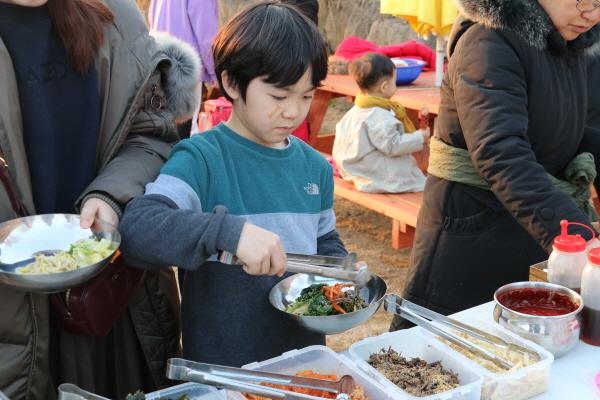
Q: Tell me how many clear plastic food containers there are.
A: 4